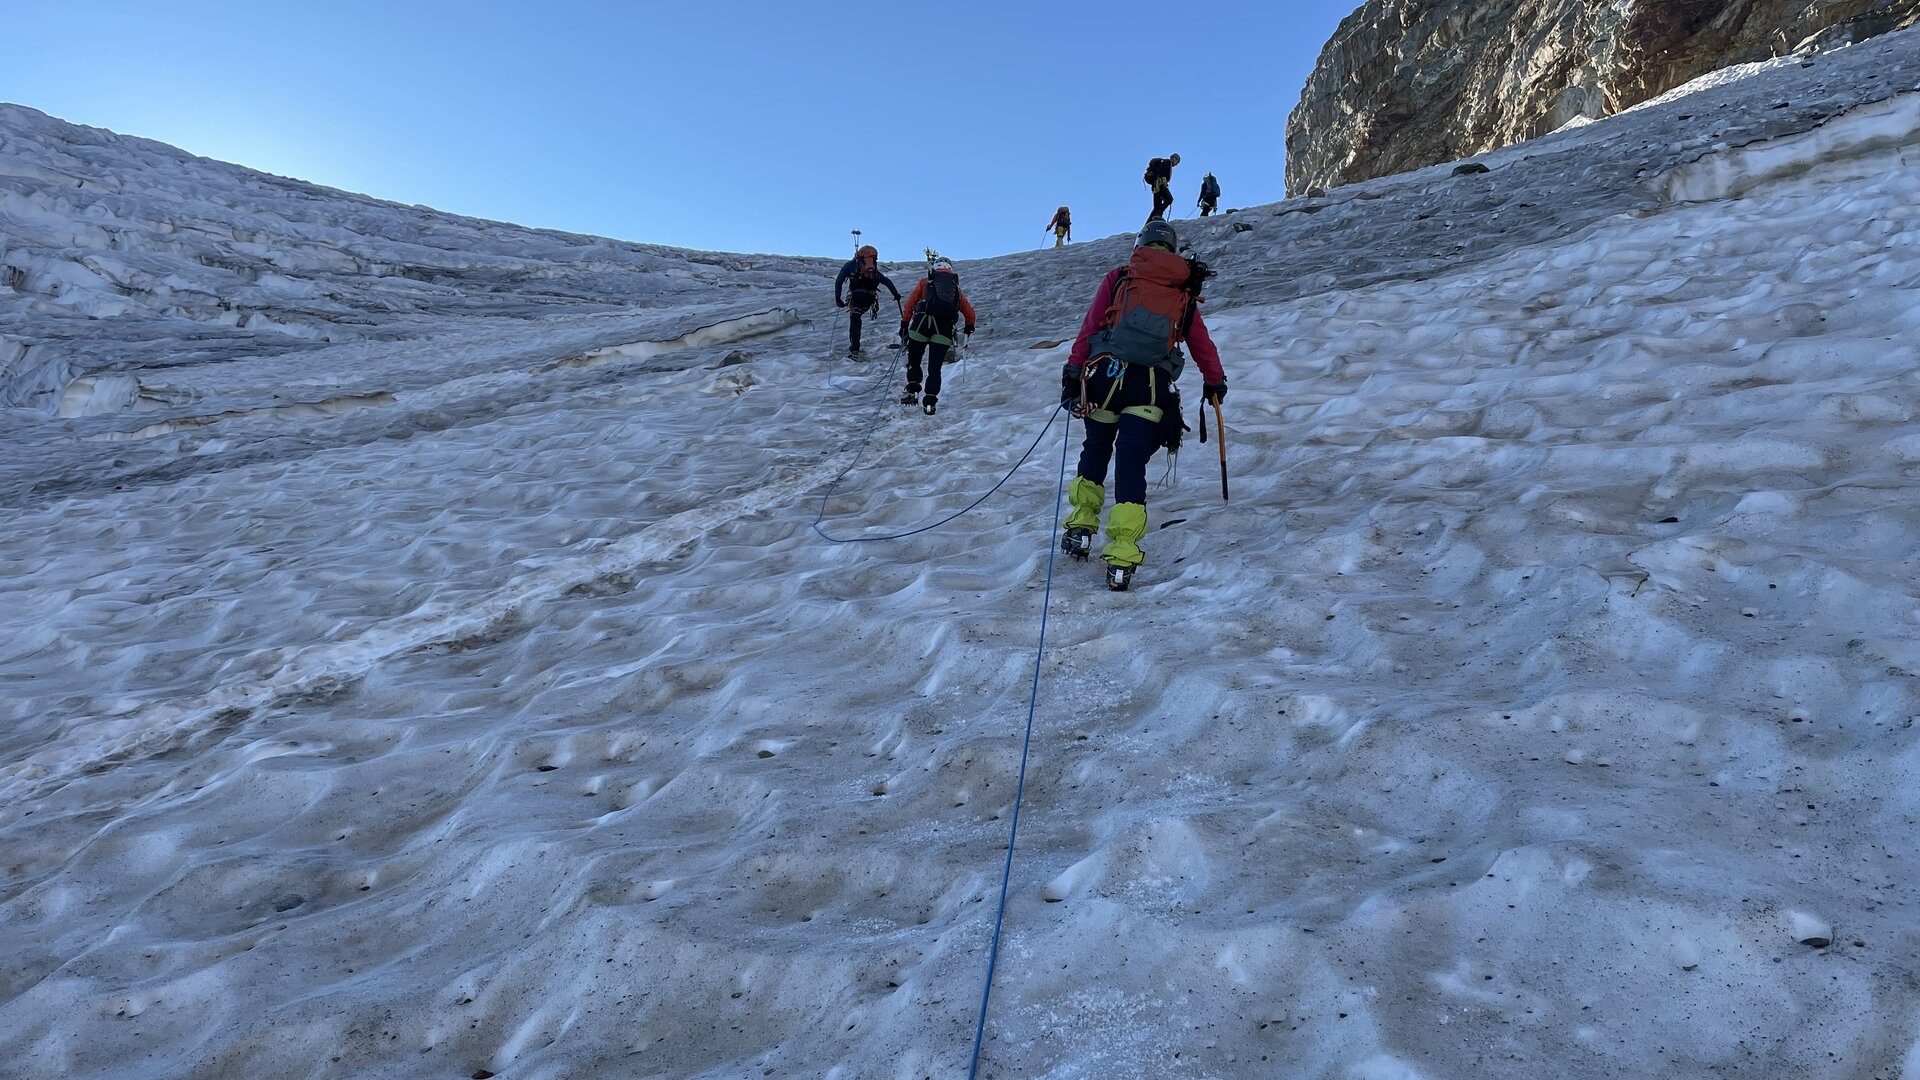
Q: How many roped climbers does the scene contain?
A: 6